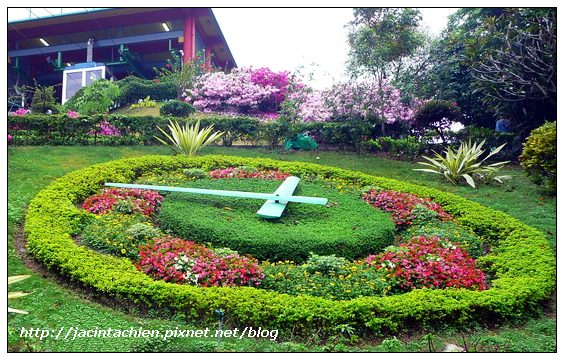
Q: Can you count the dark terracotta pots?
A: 0